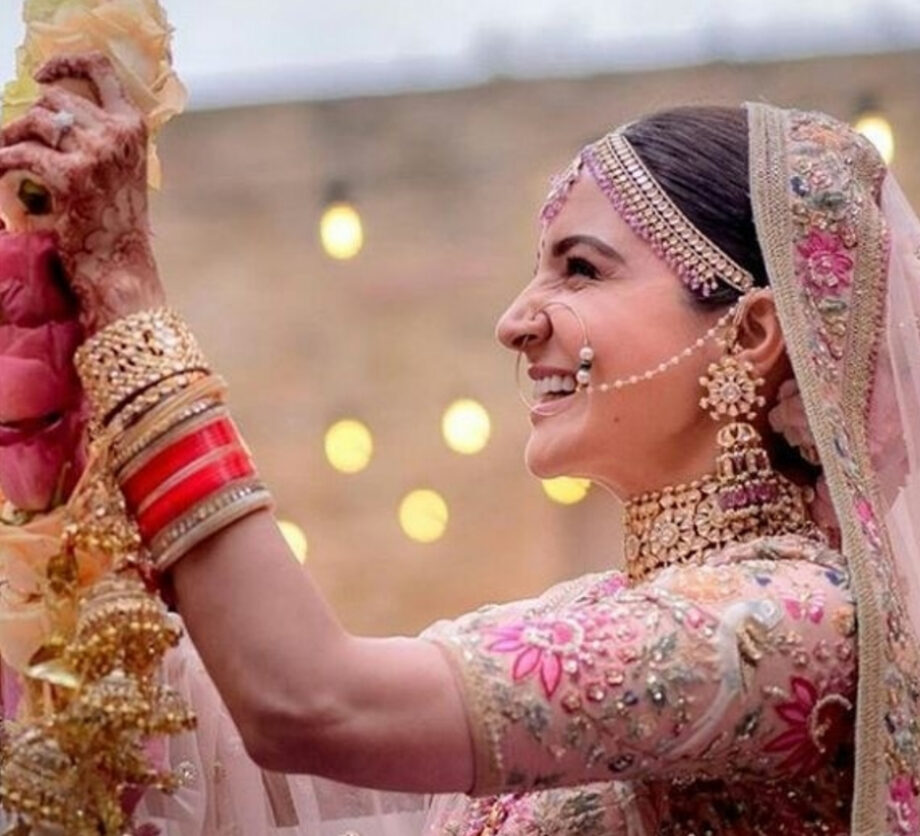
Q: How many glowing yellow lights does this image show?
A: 7